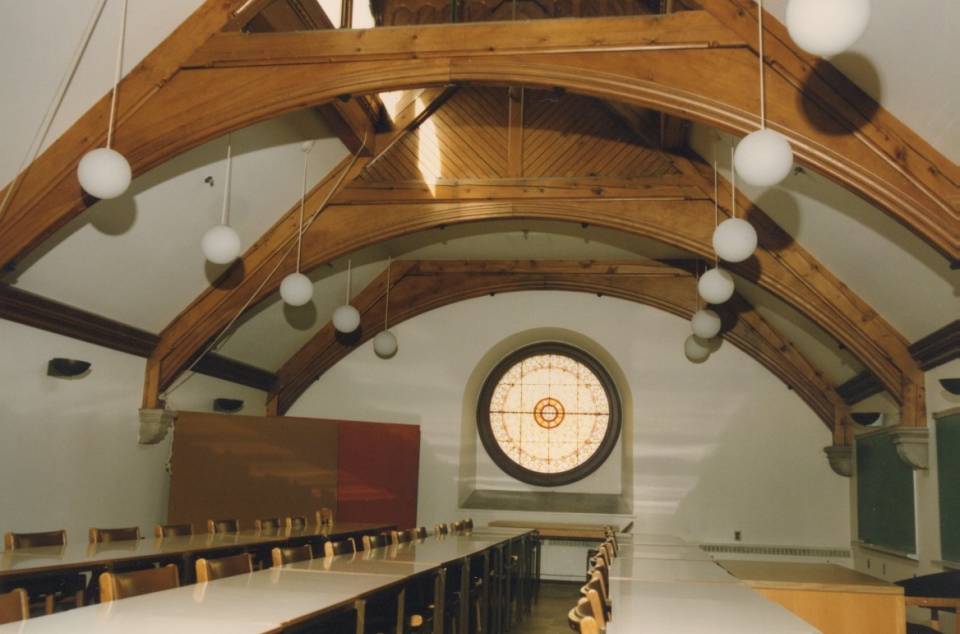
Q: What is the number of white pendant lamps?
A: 11